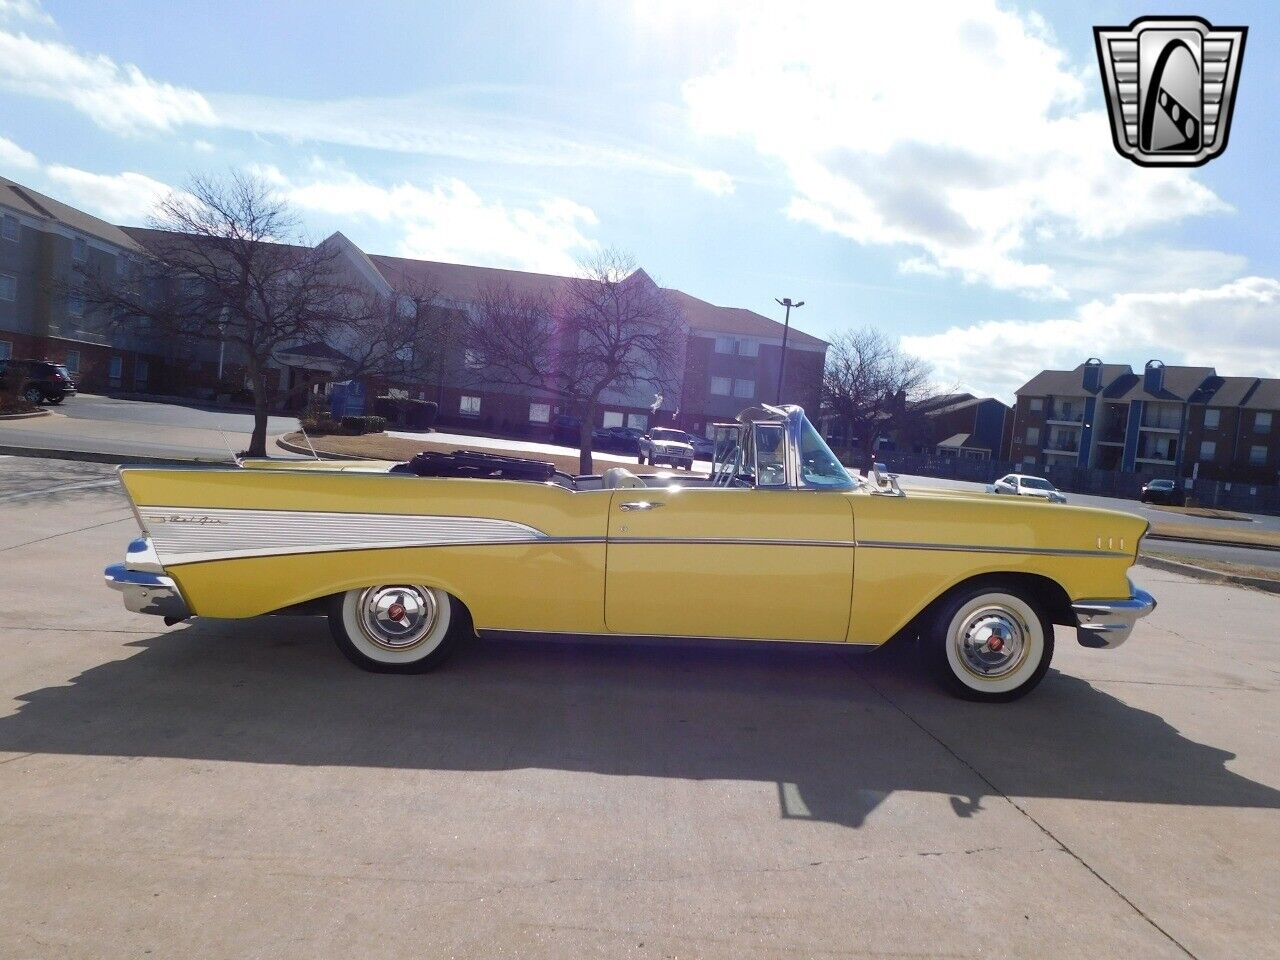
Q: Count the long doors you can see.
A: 1